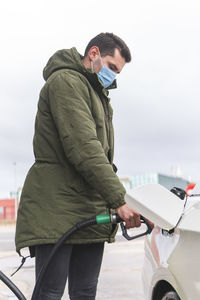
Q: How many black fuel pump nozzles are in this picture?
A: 1